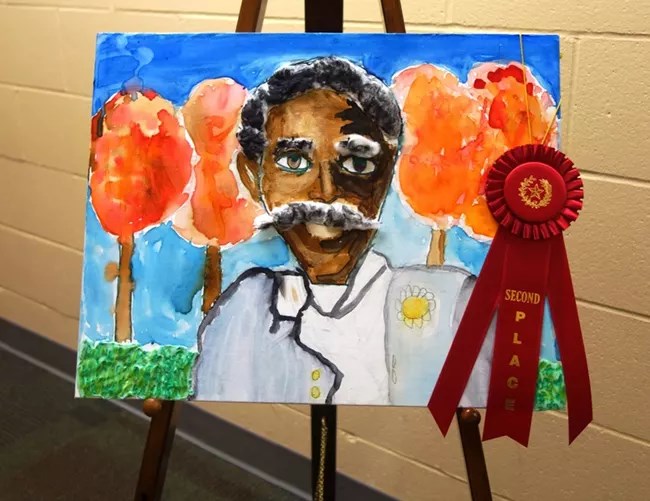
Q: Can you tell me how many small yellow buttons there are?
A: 2